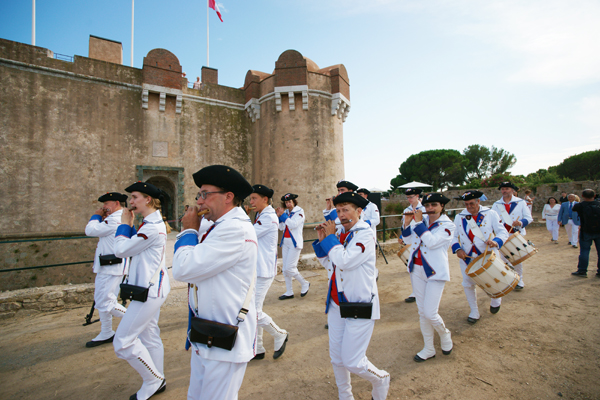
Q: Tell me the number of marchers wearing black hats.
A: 12